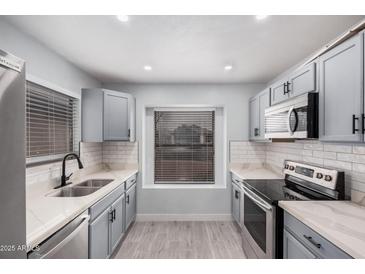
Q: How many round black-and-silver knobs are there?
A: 4